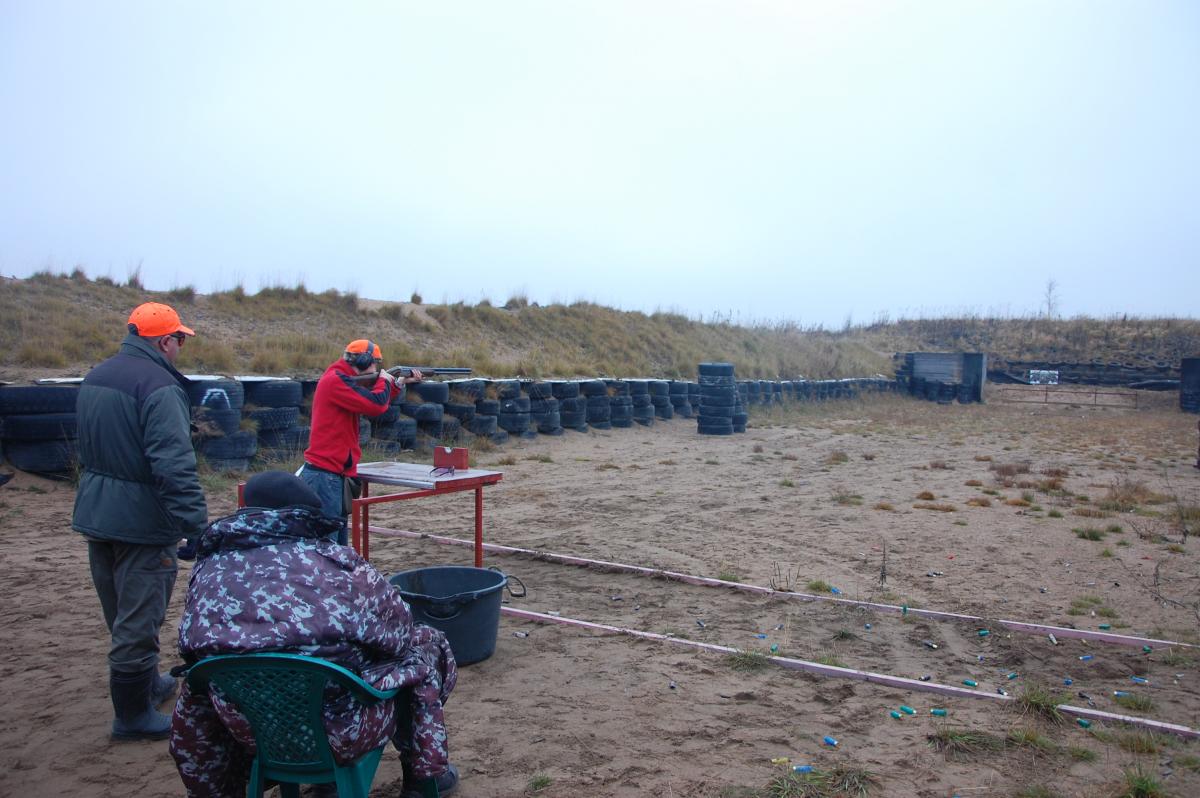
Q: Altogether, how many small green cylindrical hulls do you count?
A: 11